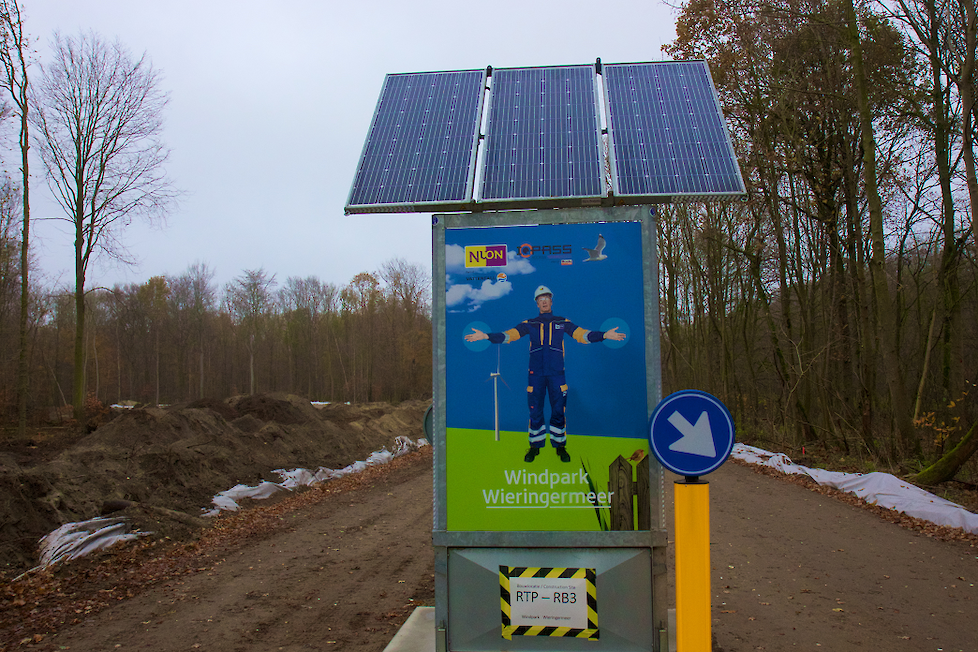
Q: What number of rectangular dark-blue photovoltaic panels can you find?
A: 3